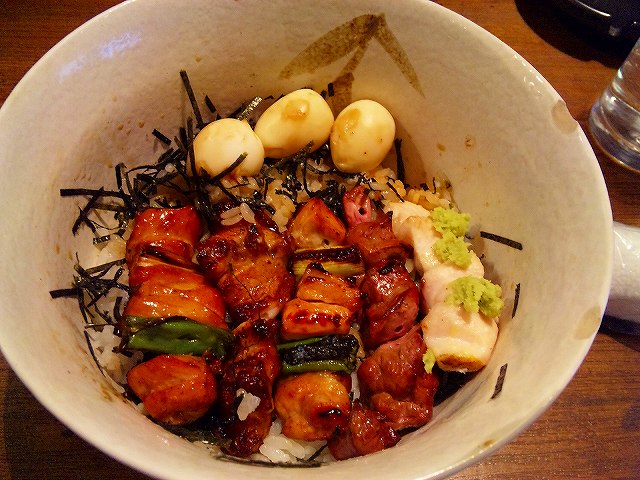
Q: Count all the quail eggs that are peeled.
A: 3